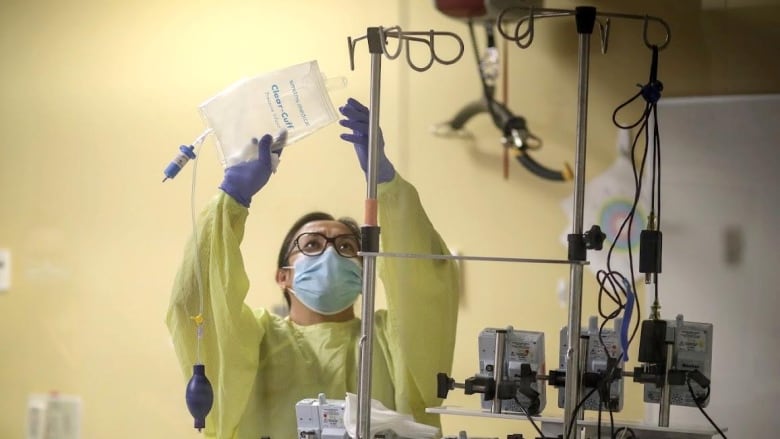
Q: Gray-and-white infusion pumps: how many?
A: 4